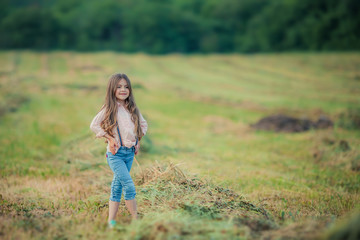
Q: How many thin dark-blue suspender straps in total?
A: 2